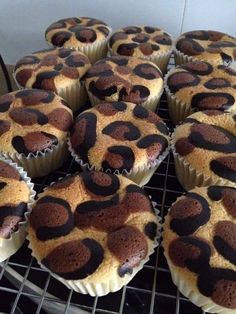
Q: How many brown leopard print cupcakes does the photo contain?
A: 12